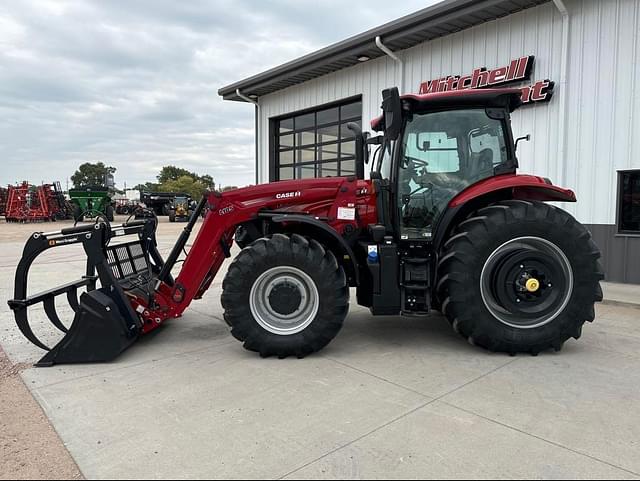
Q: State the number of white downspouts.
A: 3